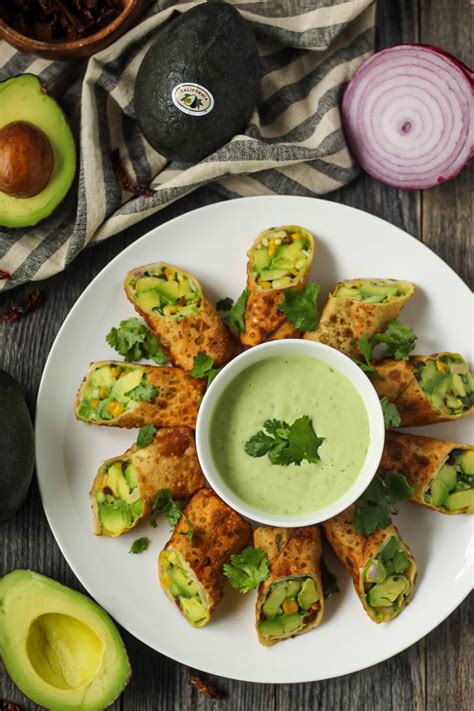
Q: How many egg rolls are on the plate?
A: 10